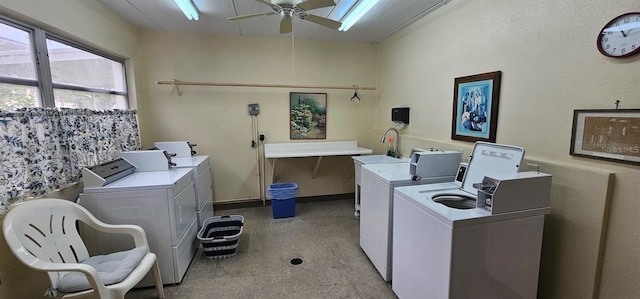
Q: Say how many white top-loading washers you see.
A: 2